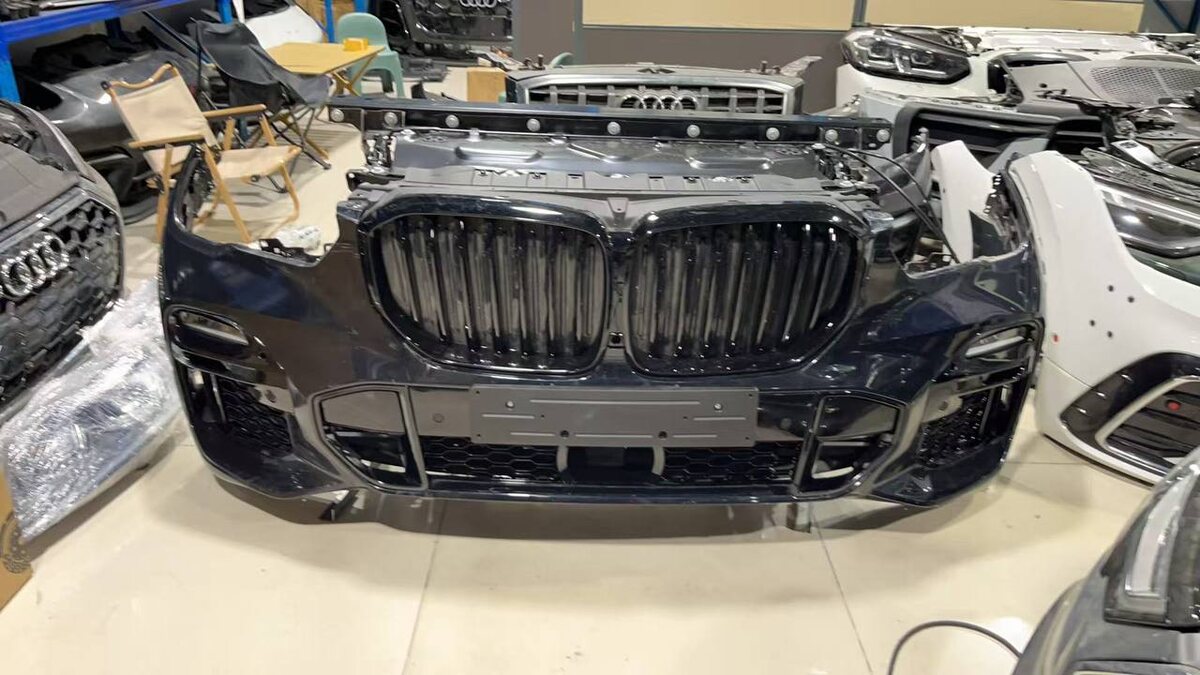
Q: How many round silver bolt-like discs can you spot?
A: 9